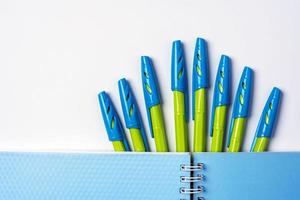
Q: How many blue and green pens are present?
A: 8